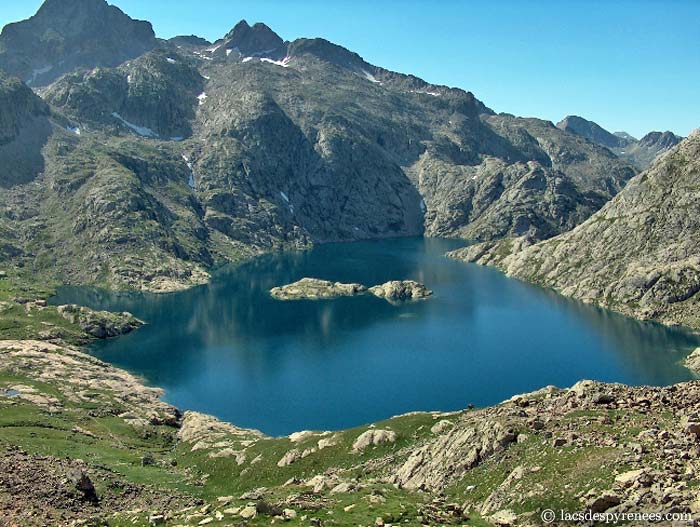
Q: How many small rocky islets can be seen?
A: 2